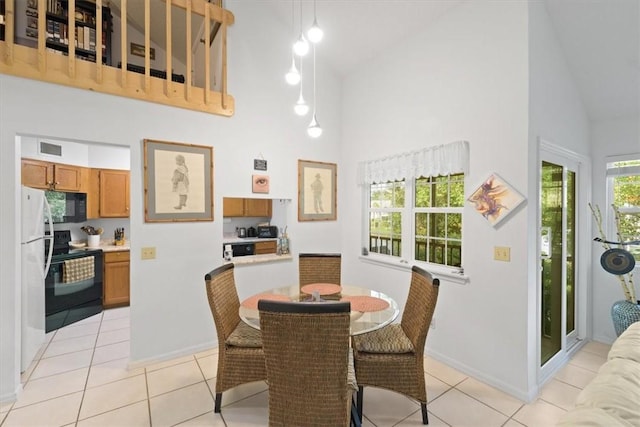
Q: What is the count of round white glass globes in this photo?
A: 5